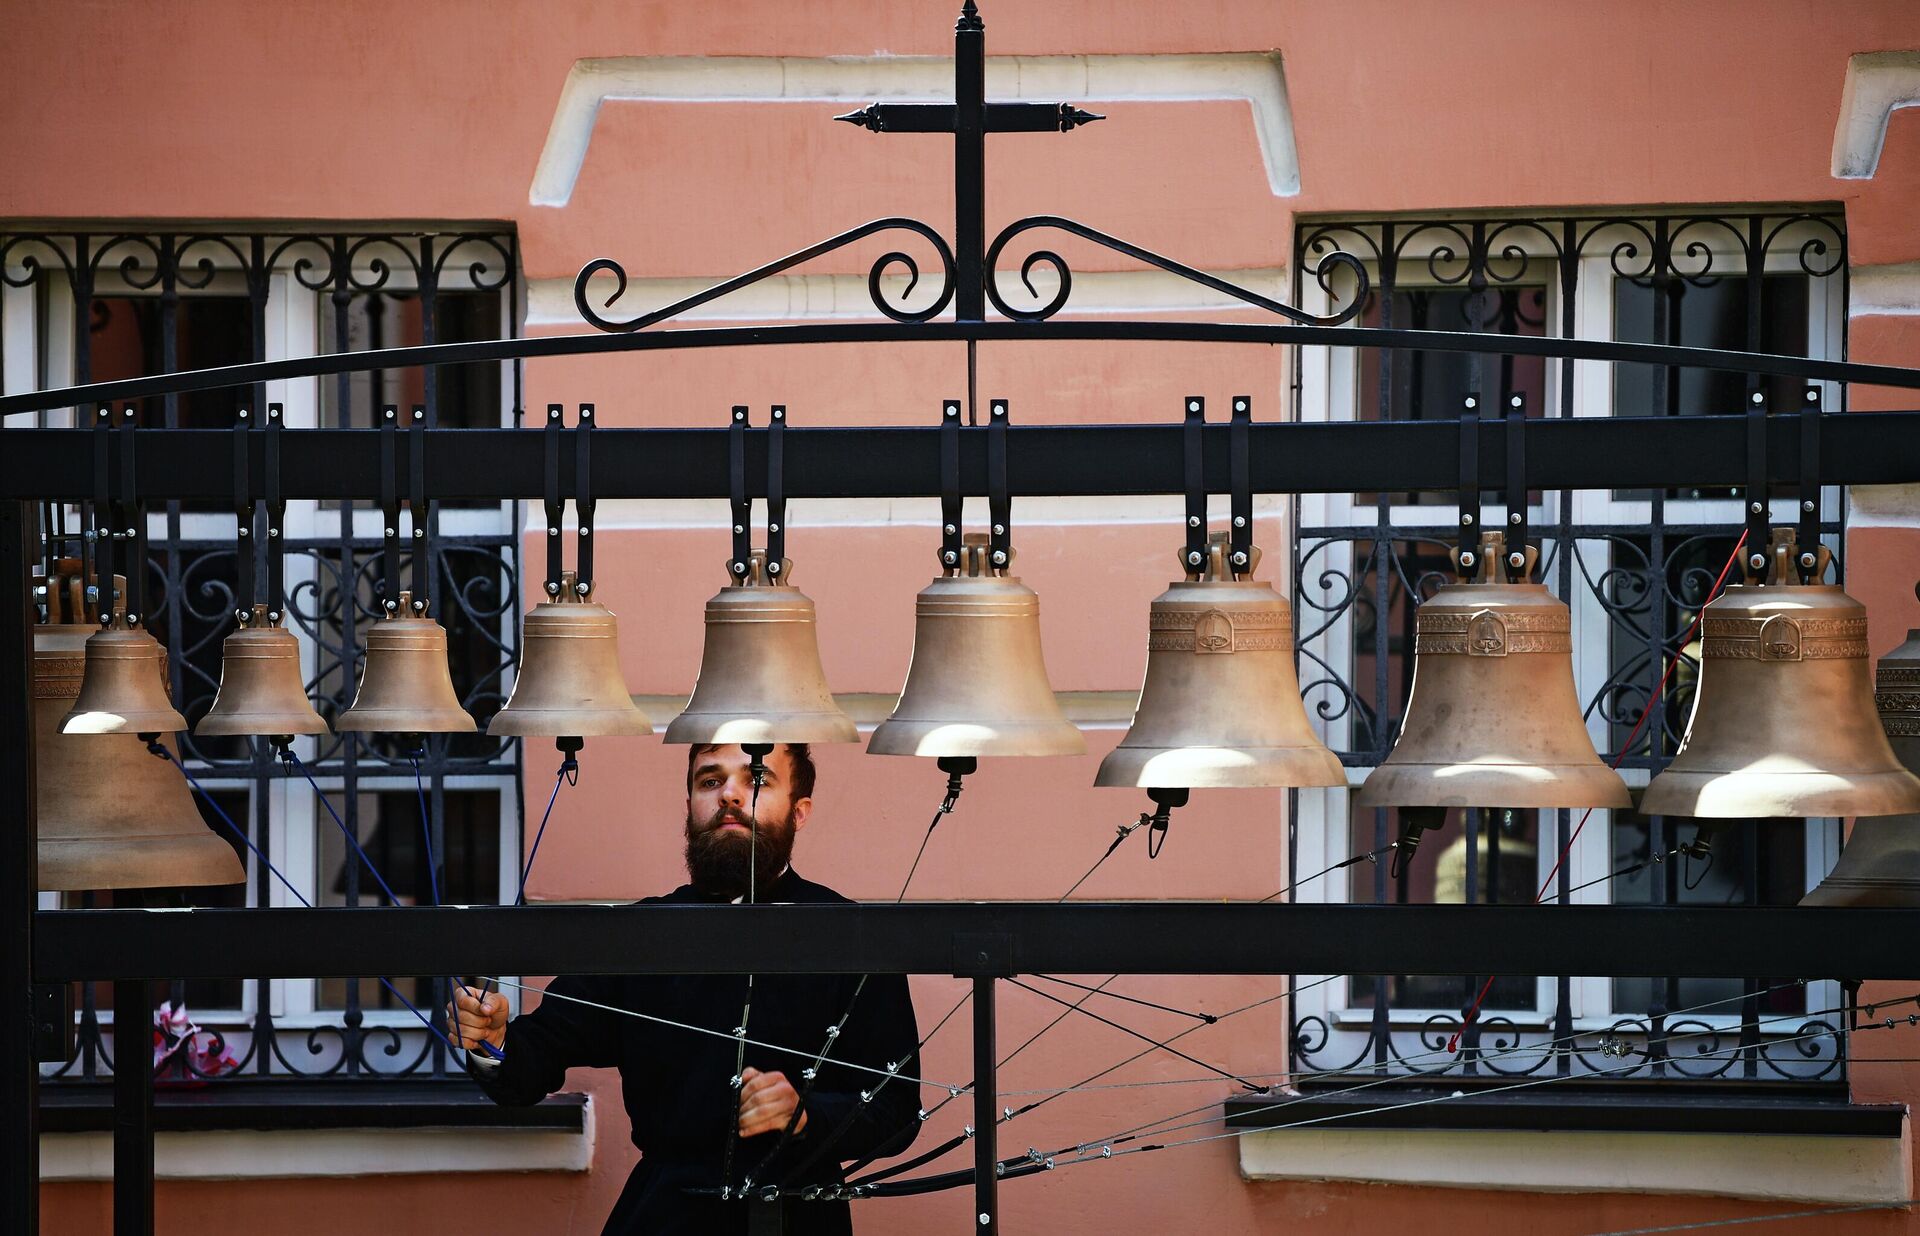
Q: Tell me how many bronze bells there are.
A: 11